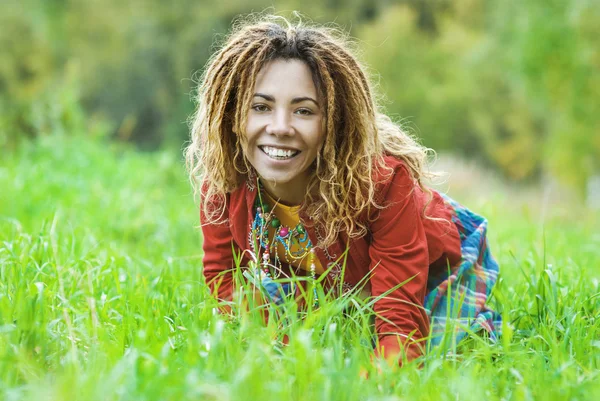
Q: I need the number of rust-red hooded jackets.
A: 1